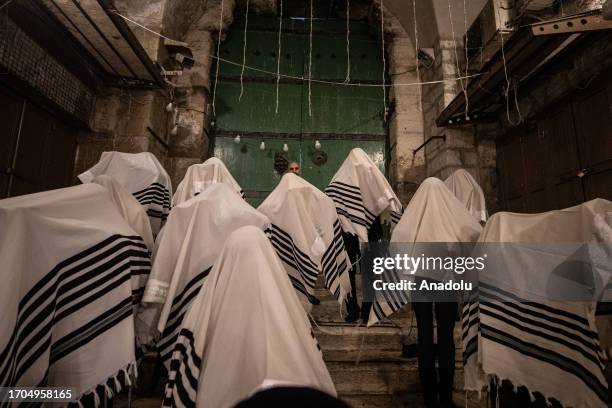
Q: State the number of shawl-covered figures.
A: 11